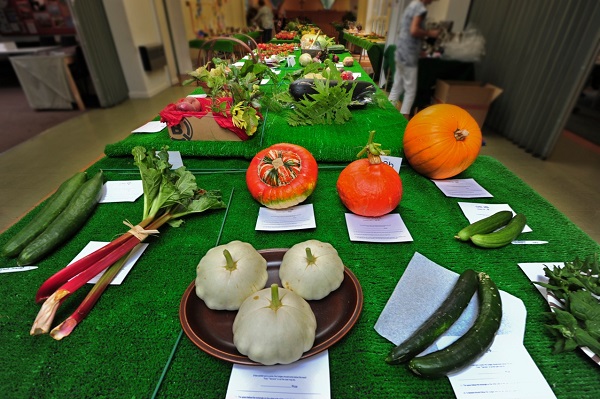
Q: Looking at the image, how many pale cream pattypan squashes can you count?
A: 3